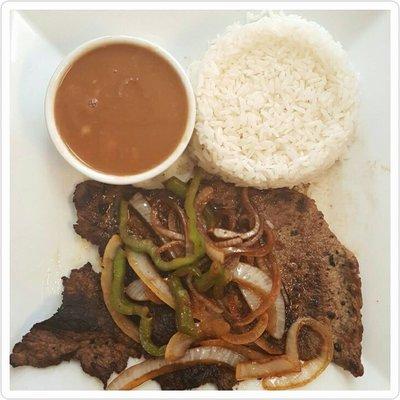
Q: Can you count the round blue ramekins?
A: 0